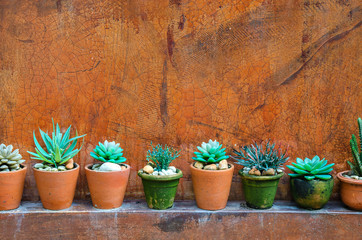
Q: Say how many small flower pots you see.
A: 8